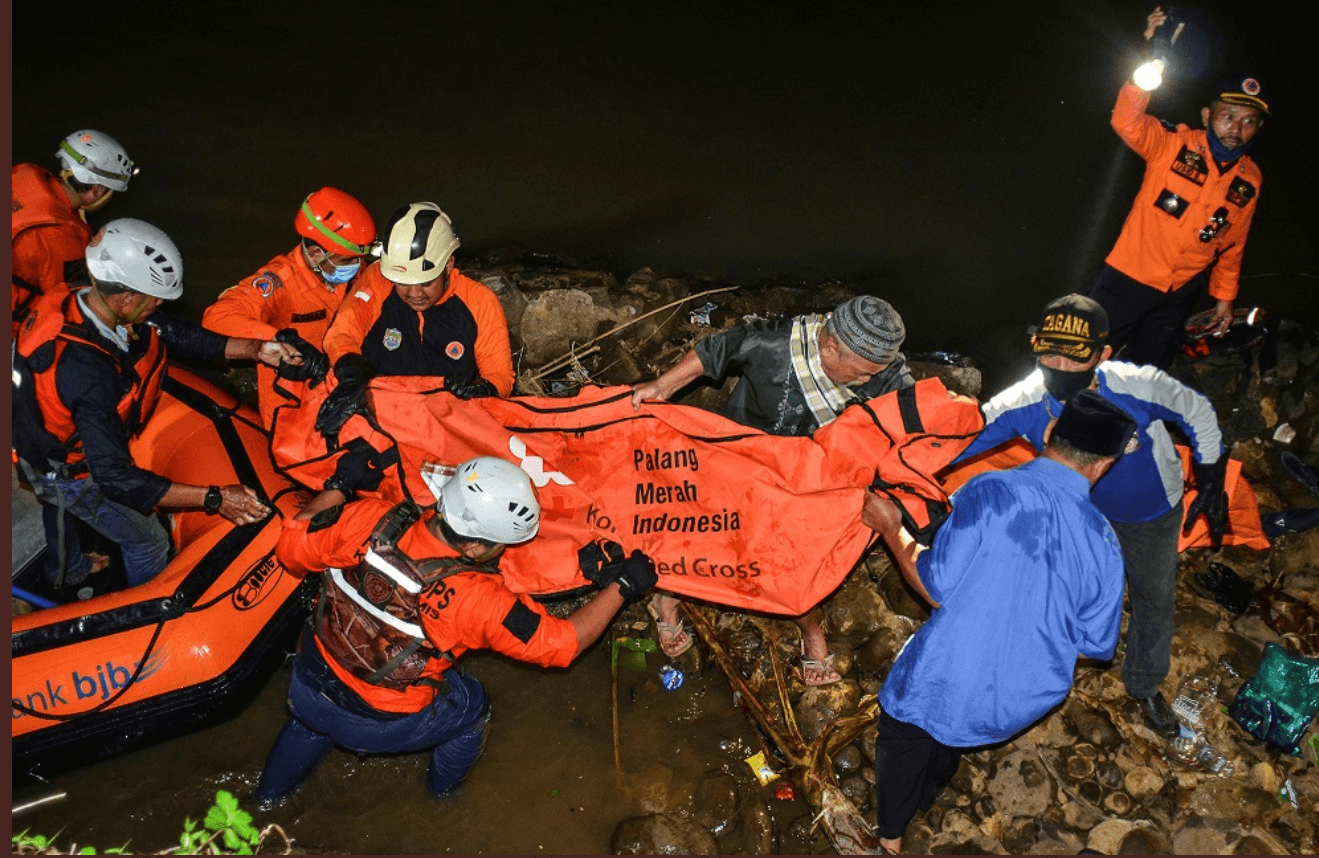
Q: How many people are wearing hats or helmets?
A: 9